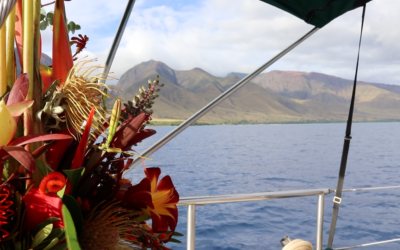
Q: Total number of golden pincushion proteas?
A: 2